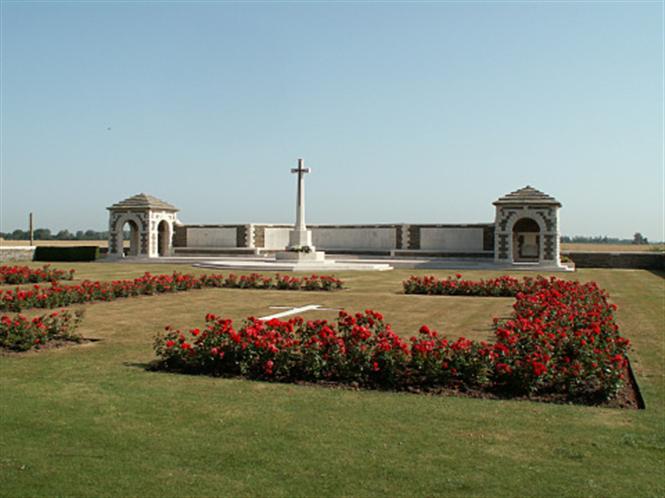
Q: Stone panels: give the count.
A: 4